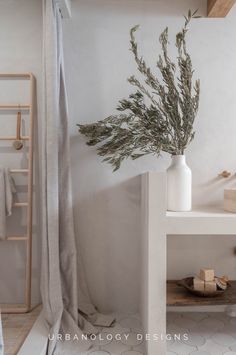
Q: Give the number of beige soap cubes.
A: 3